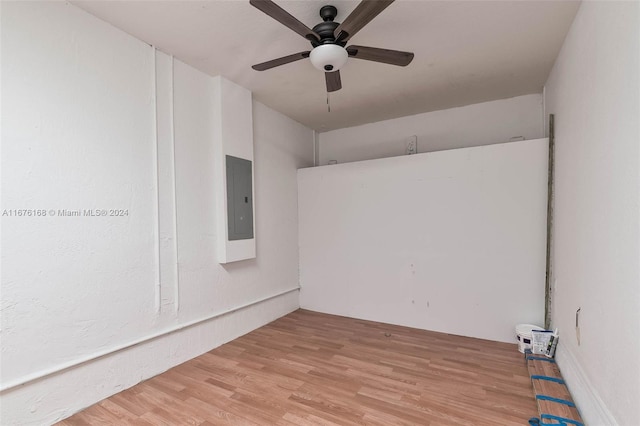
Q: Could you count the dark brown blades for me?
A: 5